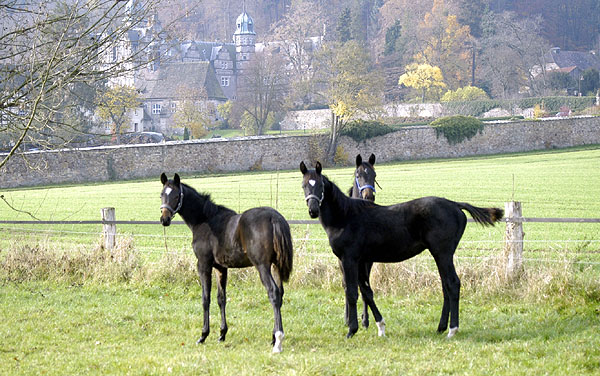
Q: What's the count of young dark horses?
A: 3